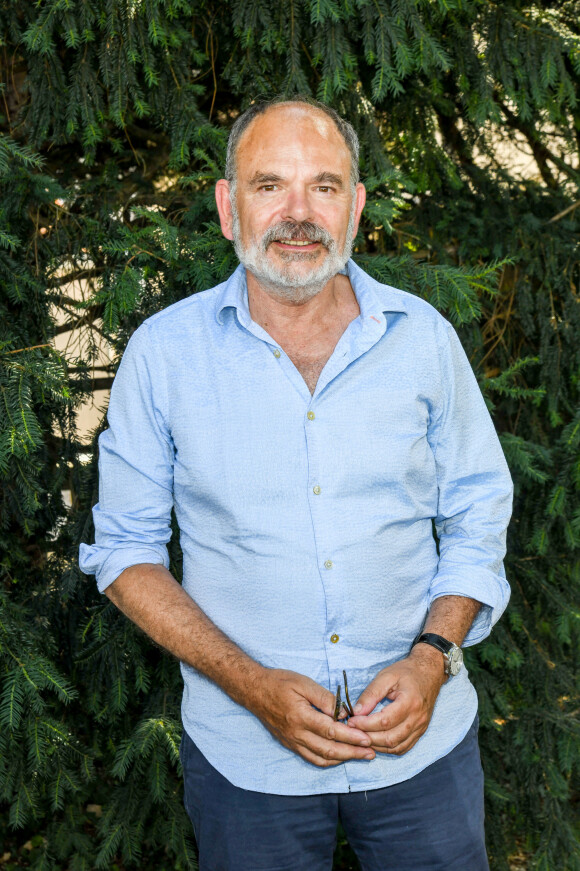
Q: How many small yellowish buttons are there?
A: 5